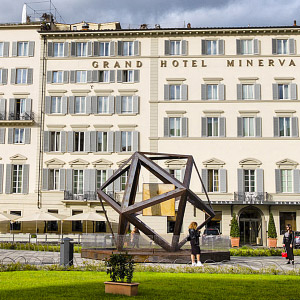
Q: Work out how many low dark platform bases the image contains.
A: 1